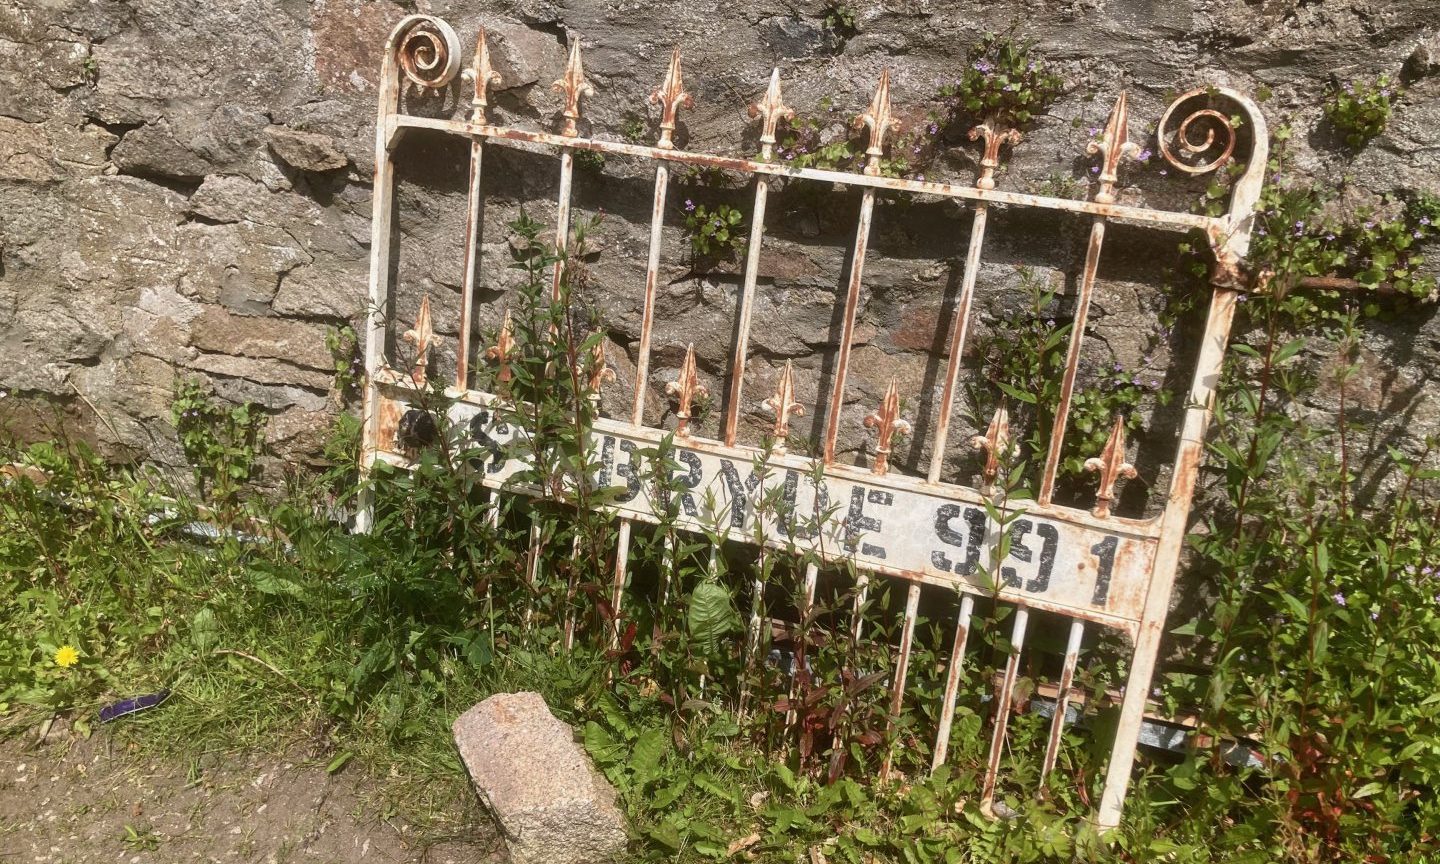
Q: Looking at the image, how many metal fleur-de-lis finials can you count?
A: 15